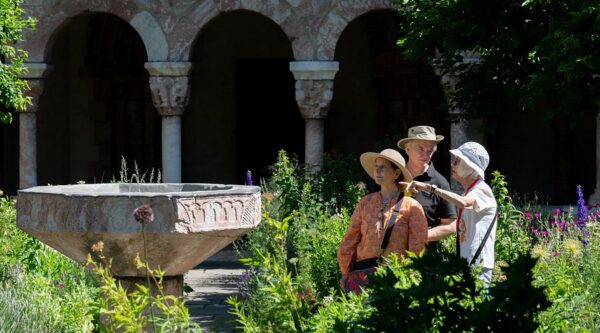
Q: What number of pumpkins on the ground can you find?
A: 0